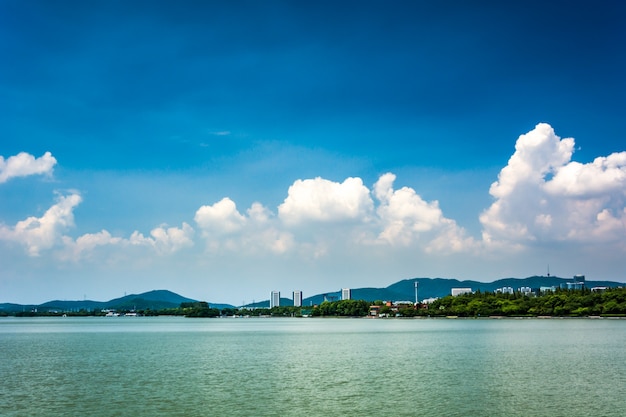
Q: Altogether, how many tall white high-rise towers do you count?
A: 3